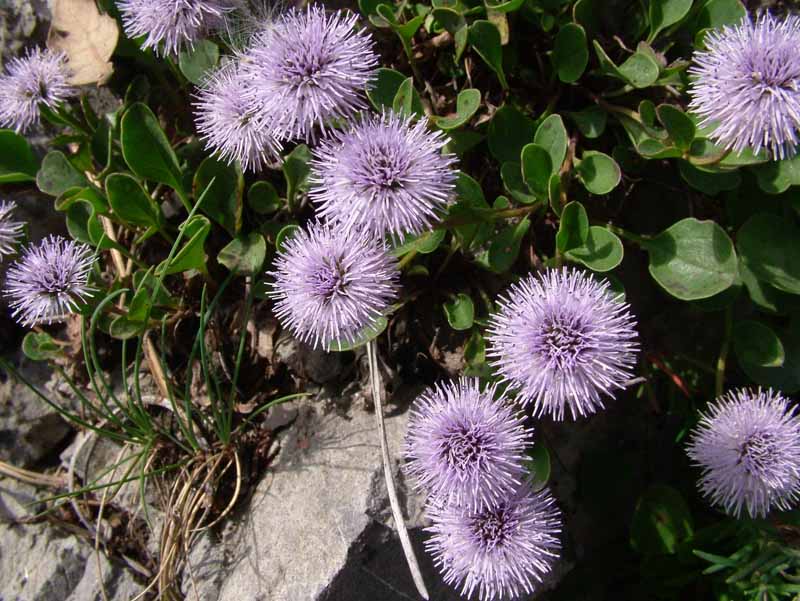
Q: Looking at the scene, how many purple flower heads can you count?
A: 13